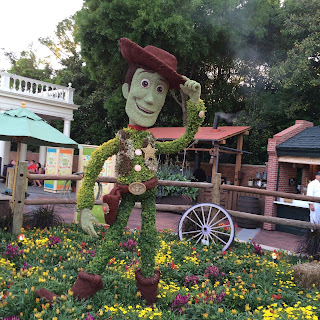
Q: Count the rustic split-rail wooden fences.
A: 1